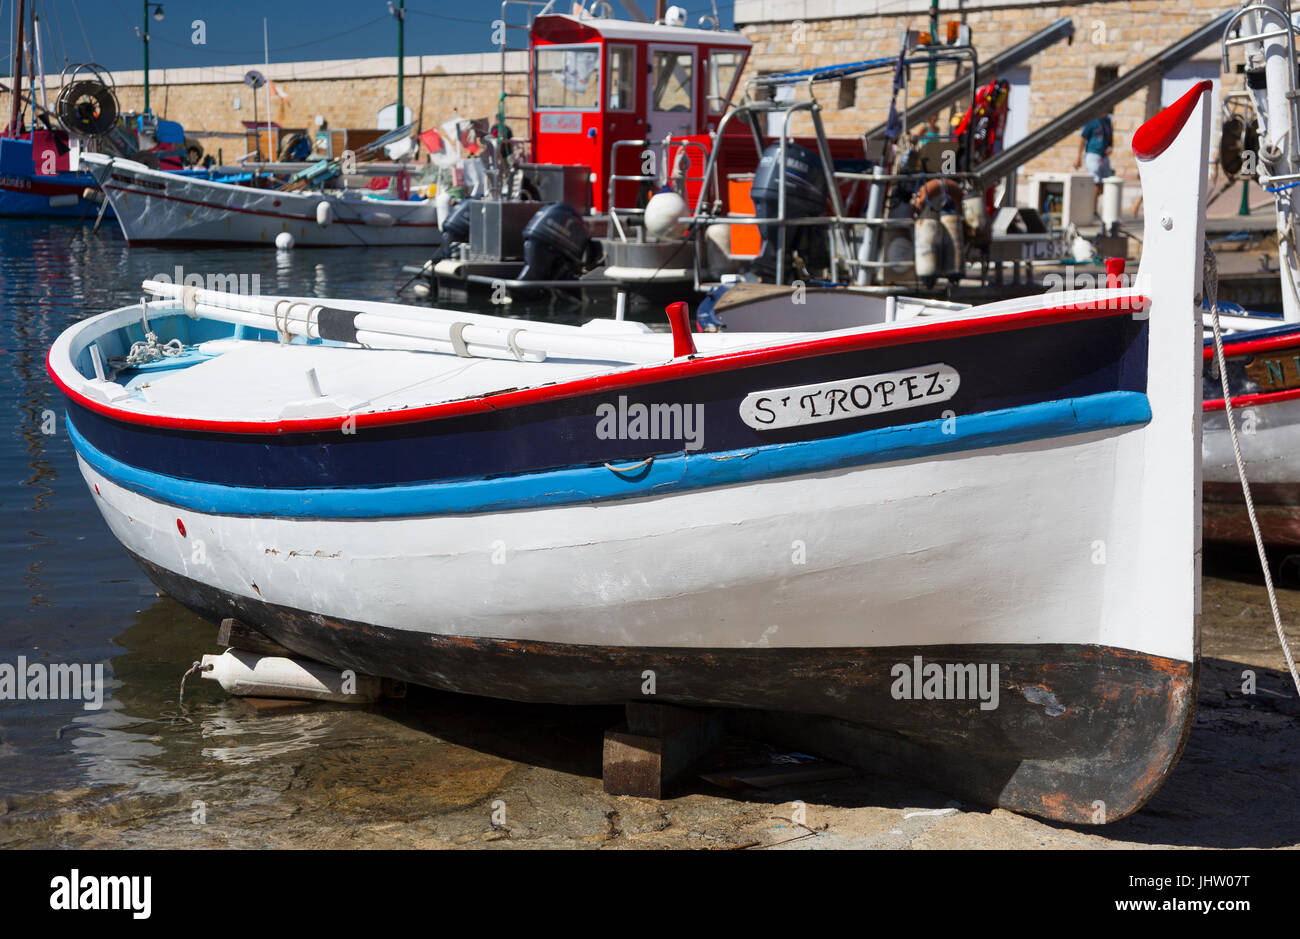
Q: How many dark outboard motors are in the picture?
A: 3